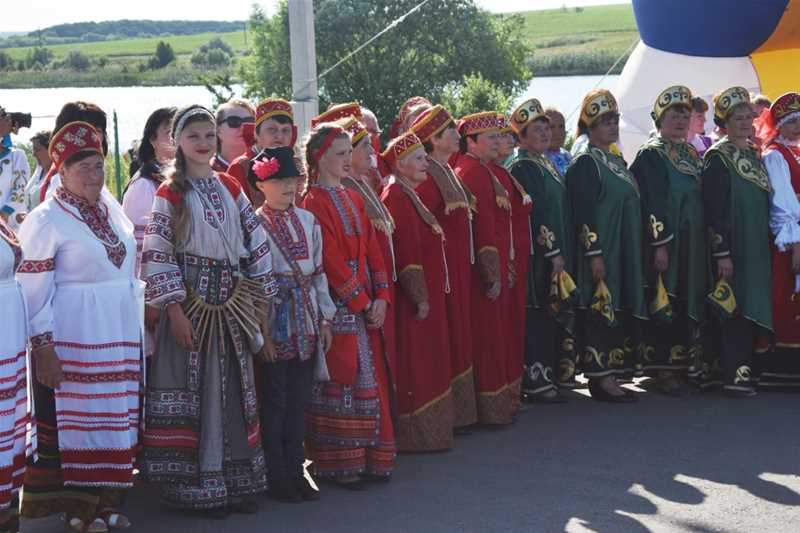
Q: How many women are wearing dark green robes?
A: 4